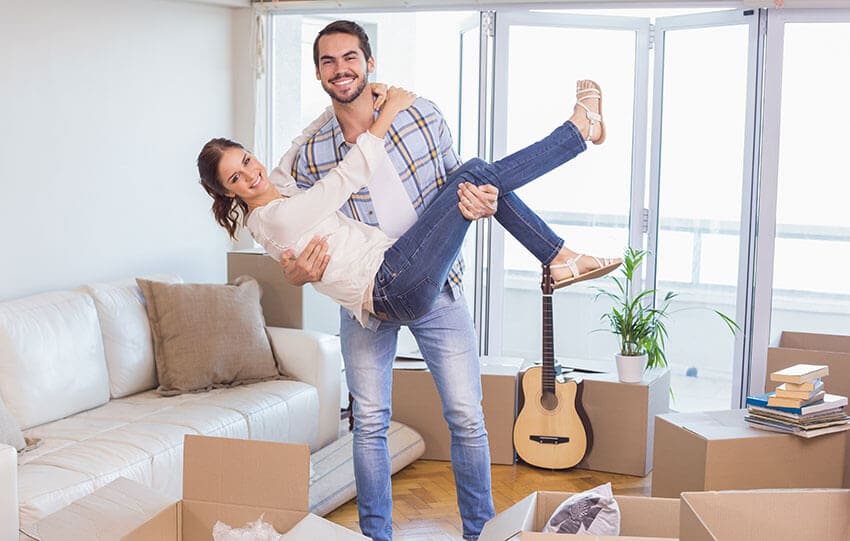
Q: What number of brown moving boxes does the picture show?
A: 8